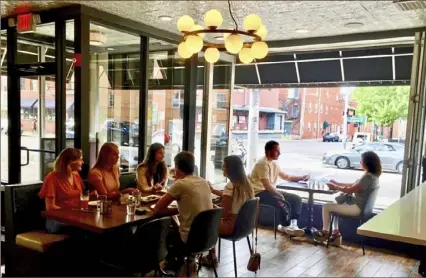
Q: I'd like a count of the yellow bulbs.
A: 12